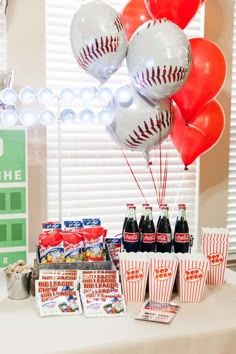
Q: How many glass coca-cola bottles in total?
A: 8